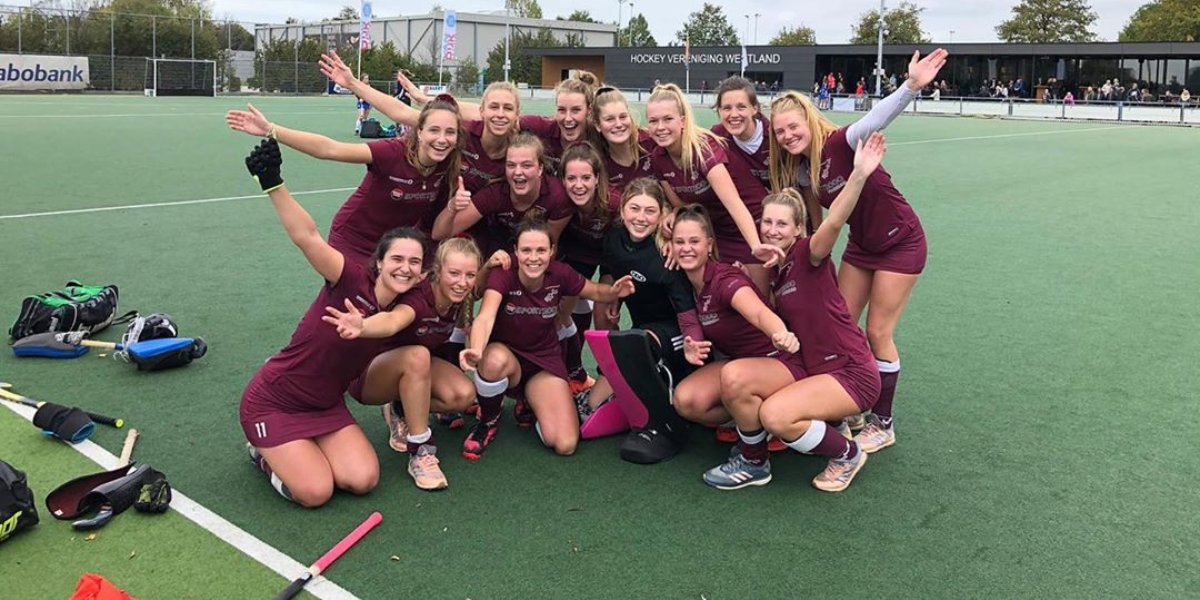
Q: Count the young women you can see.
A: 15